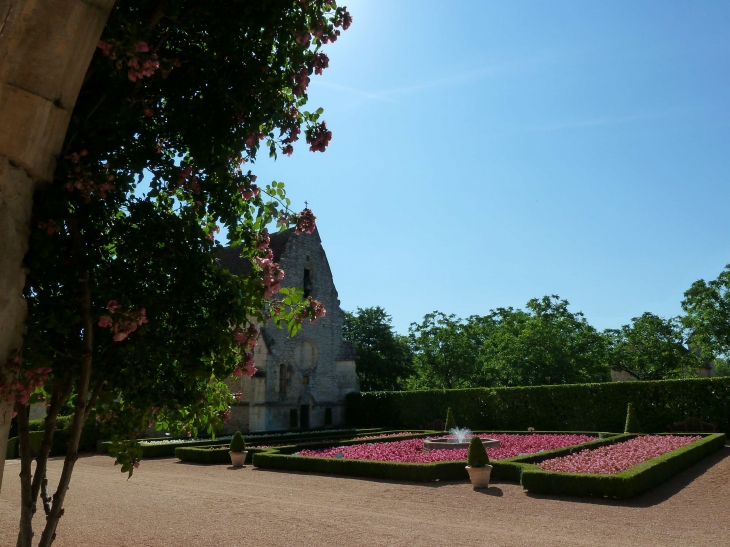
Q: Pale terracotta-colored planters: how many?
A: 2